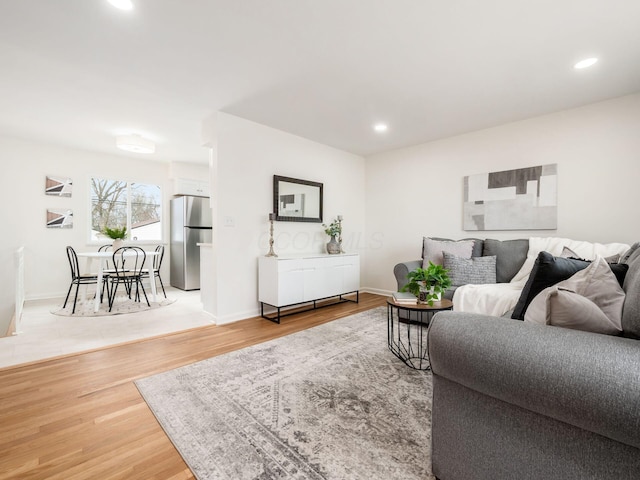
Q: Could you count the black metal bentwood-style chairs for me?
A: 4